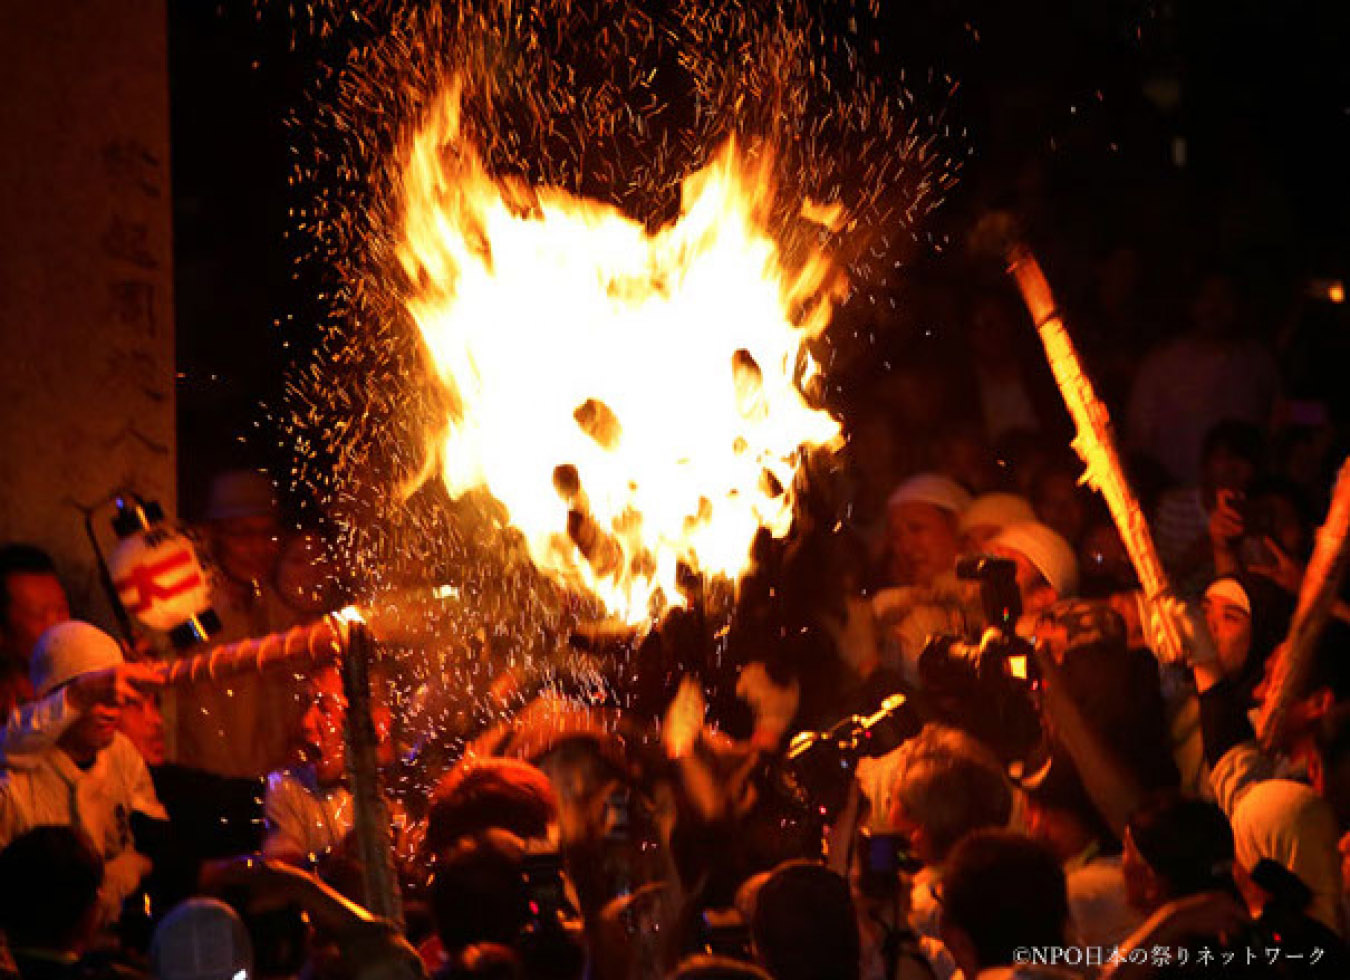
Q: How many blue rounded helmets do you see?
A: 1